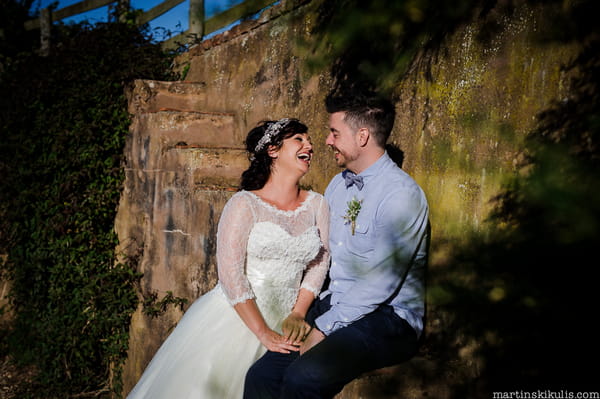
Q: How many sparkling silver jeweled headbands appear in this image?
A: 1